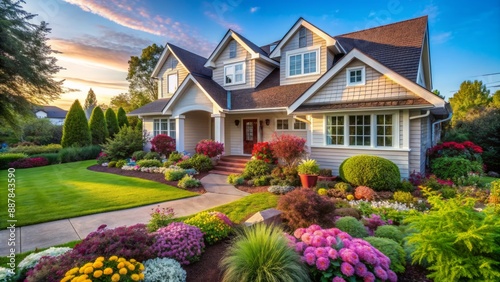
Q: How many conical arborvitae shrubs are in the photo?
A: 4